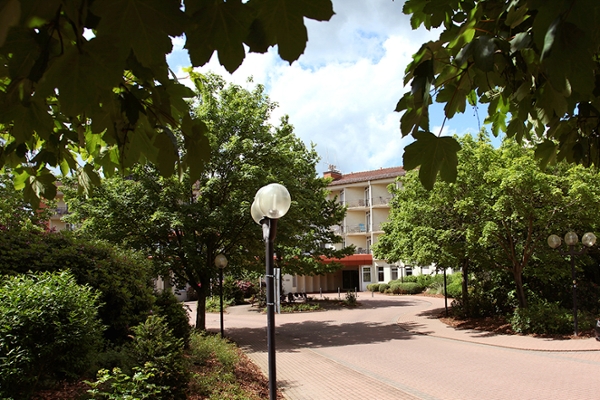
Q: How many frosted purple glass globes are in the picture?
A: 0